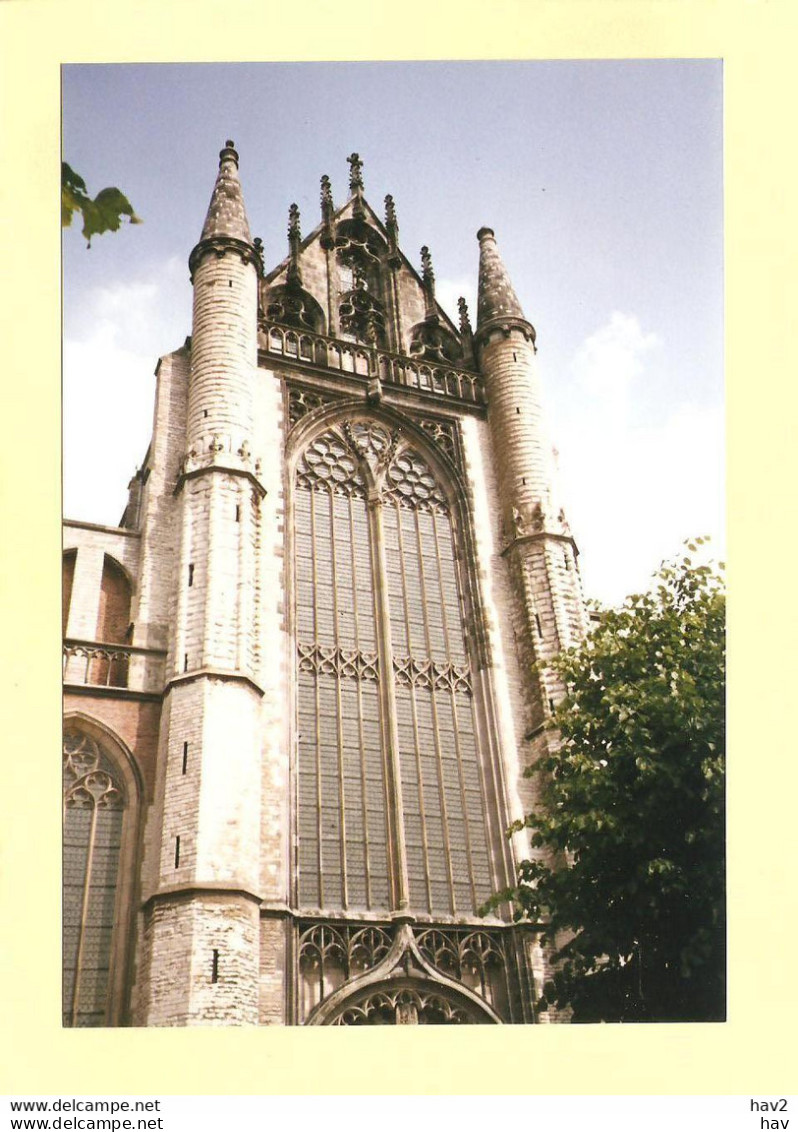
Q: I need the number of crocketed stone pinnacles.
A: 7